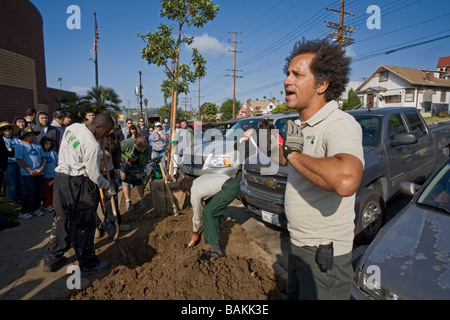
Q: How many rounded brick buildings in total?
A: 1